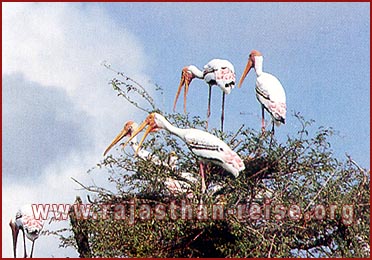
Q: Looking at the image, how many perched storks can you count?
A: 5